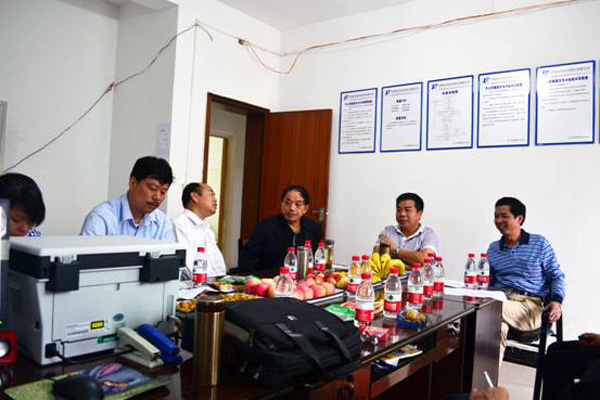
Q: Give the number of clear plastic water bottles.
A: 15